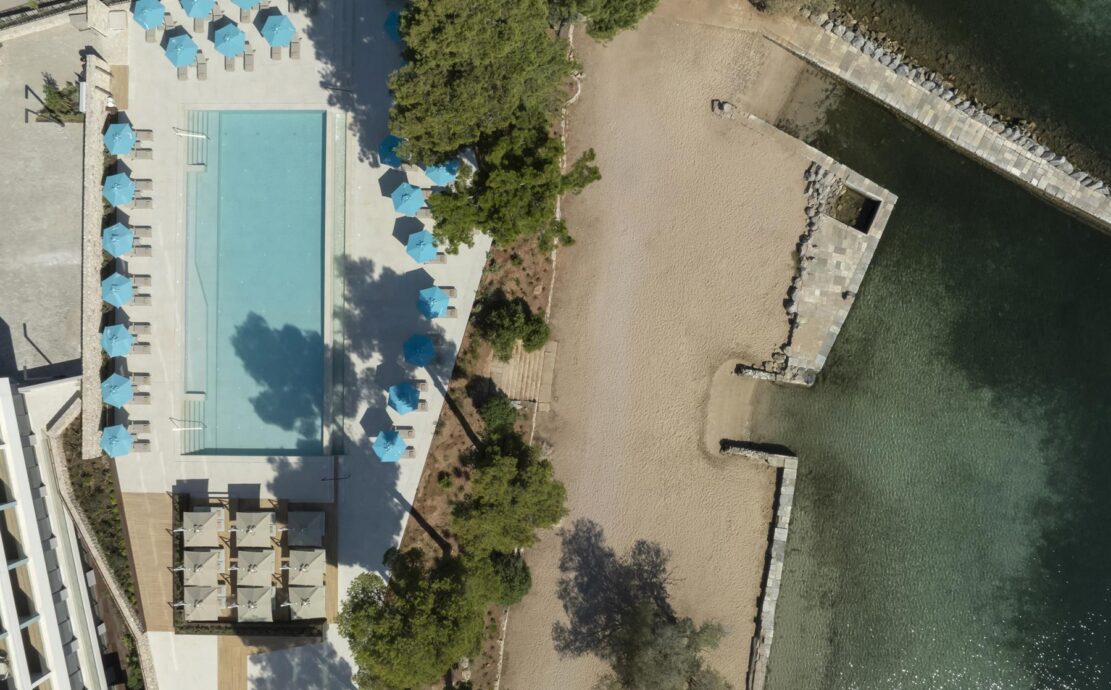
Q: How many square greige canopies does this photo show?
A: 9